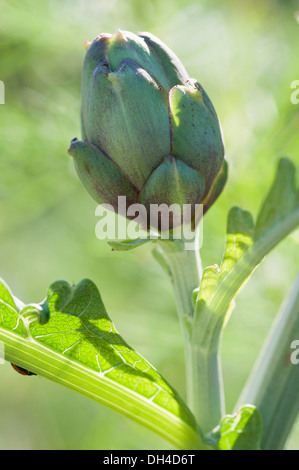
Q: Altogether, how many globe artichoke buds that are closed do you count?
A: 1